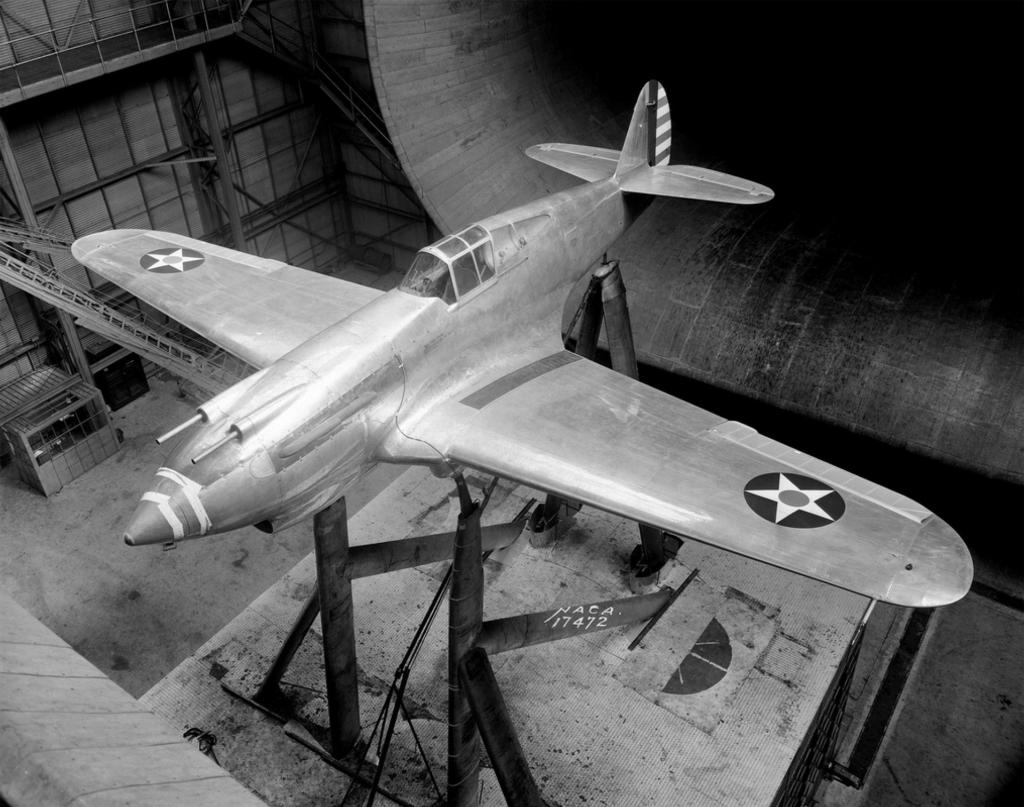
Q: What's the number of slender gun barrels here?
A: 2